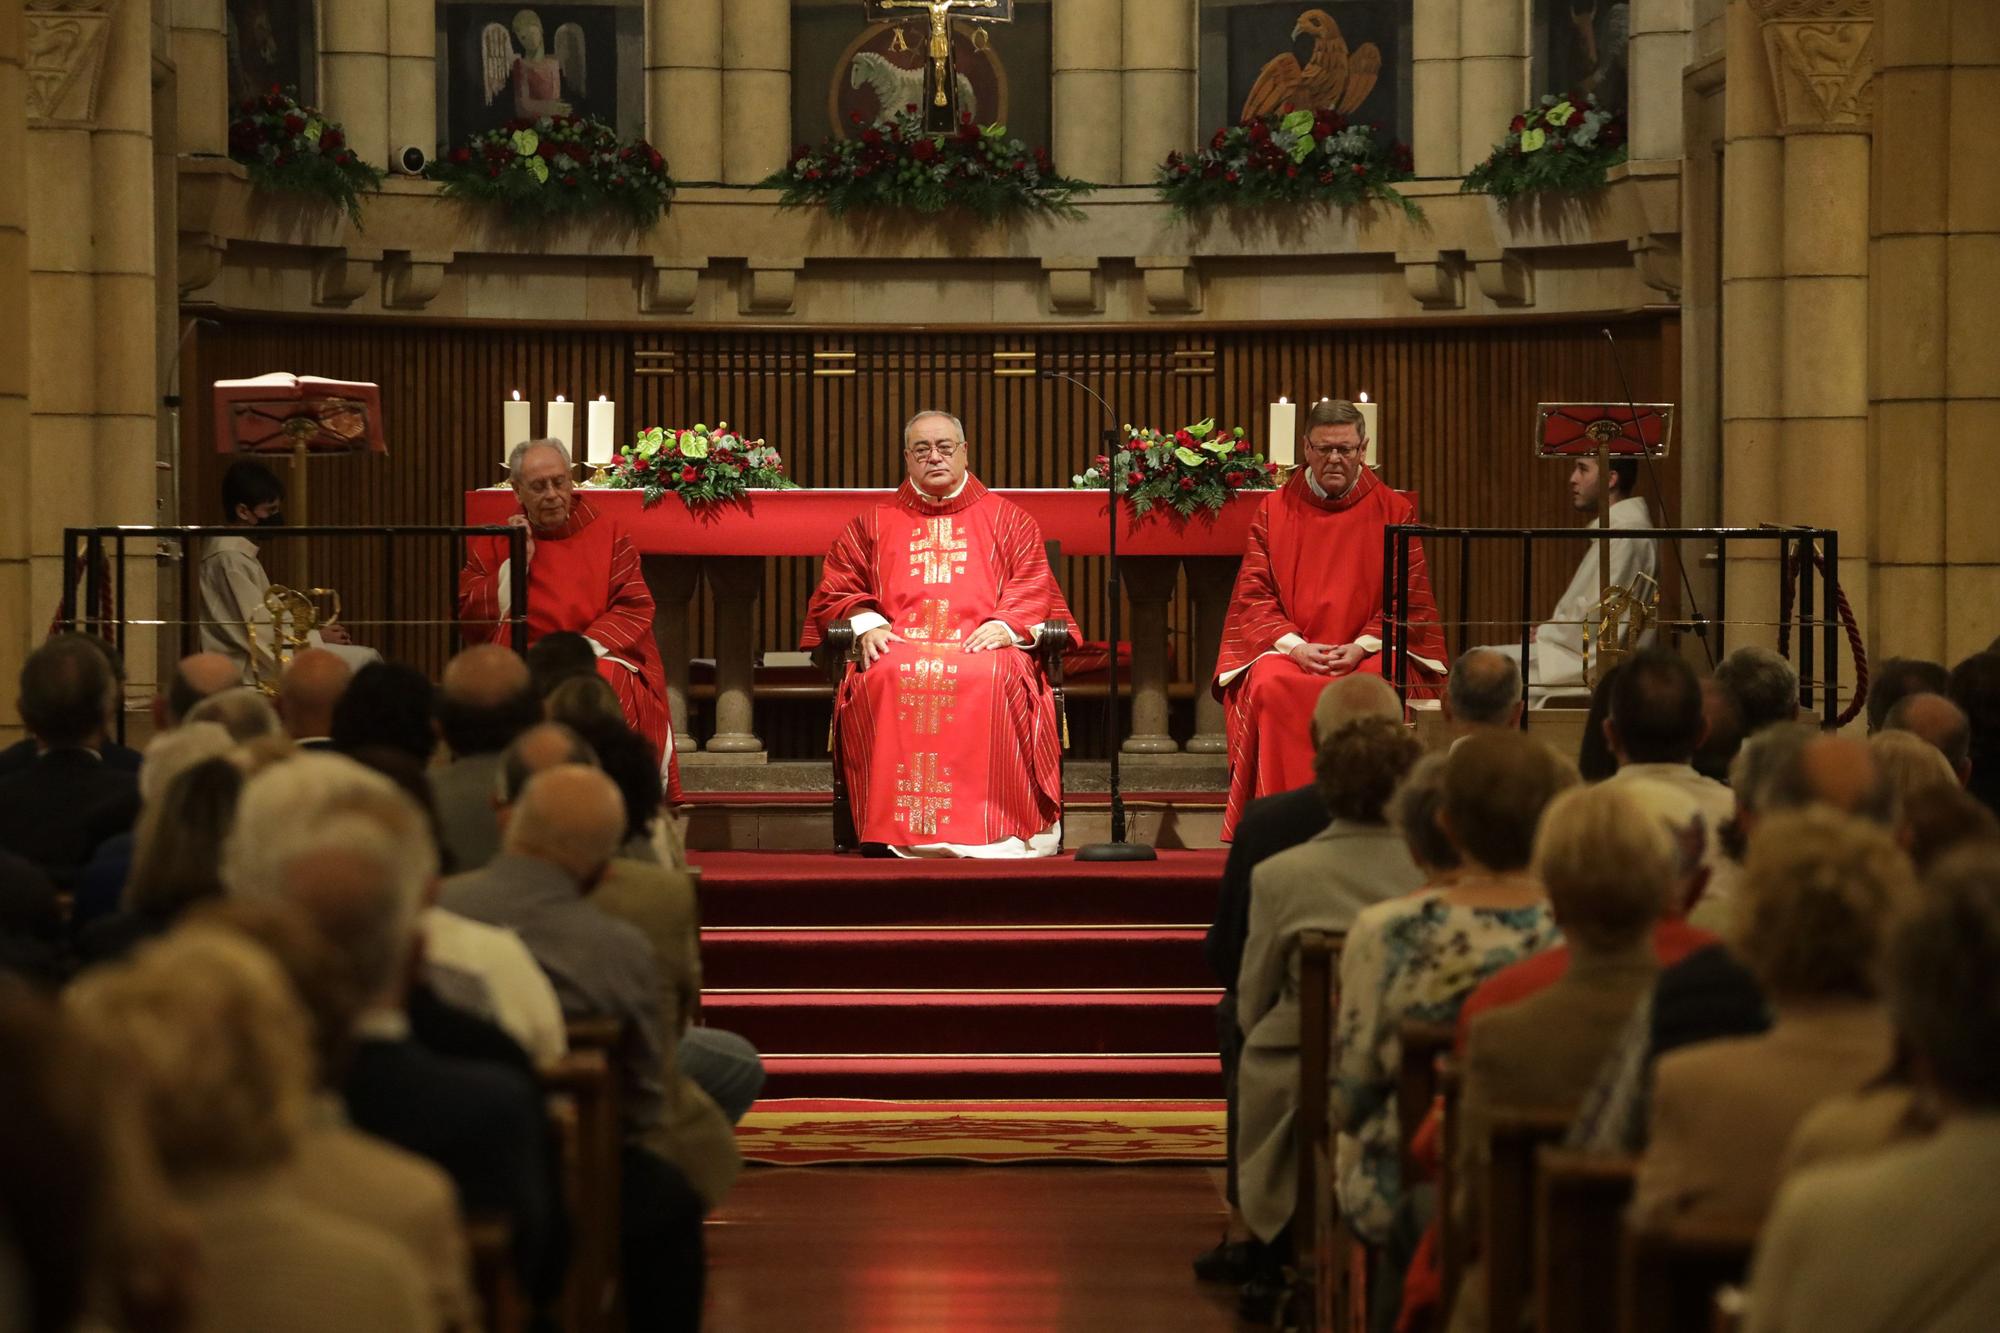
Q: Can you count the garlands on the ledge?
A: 5